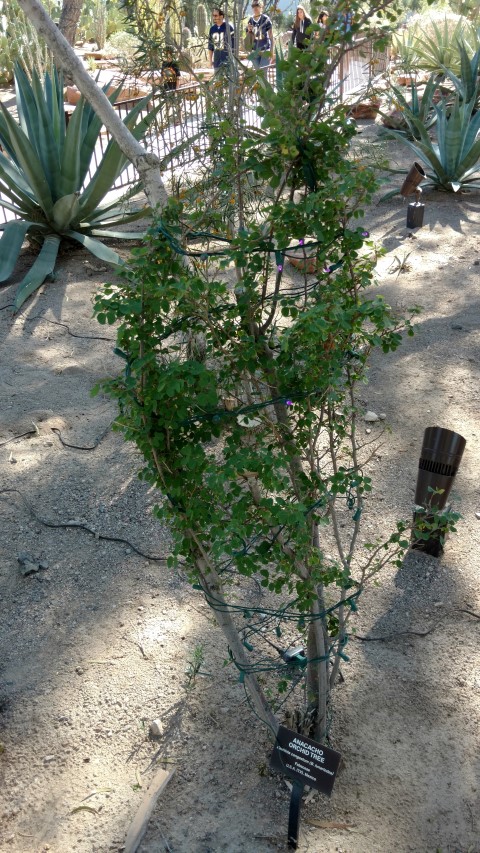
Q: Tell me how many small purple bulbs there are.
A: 5